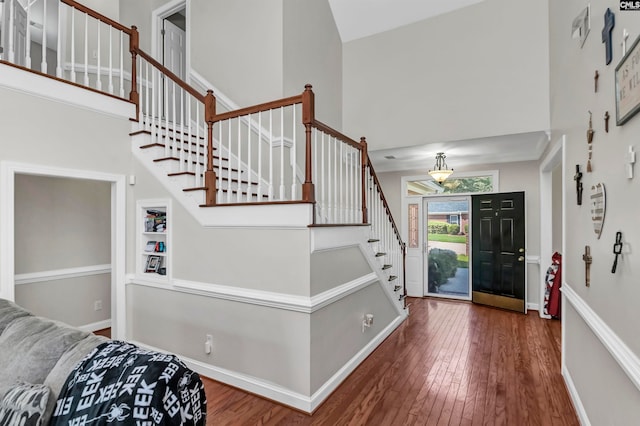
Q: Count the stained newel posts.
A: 5